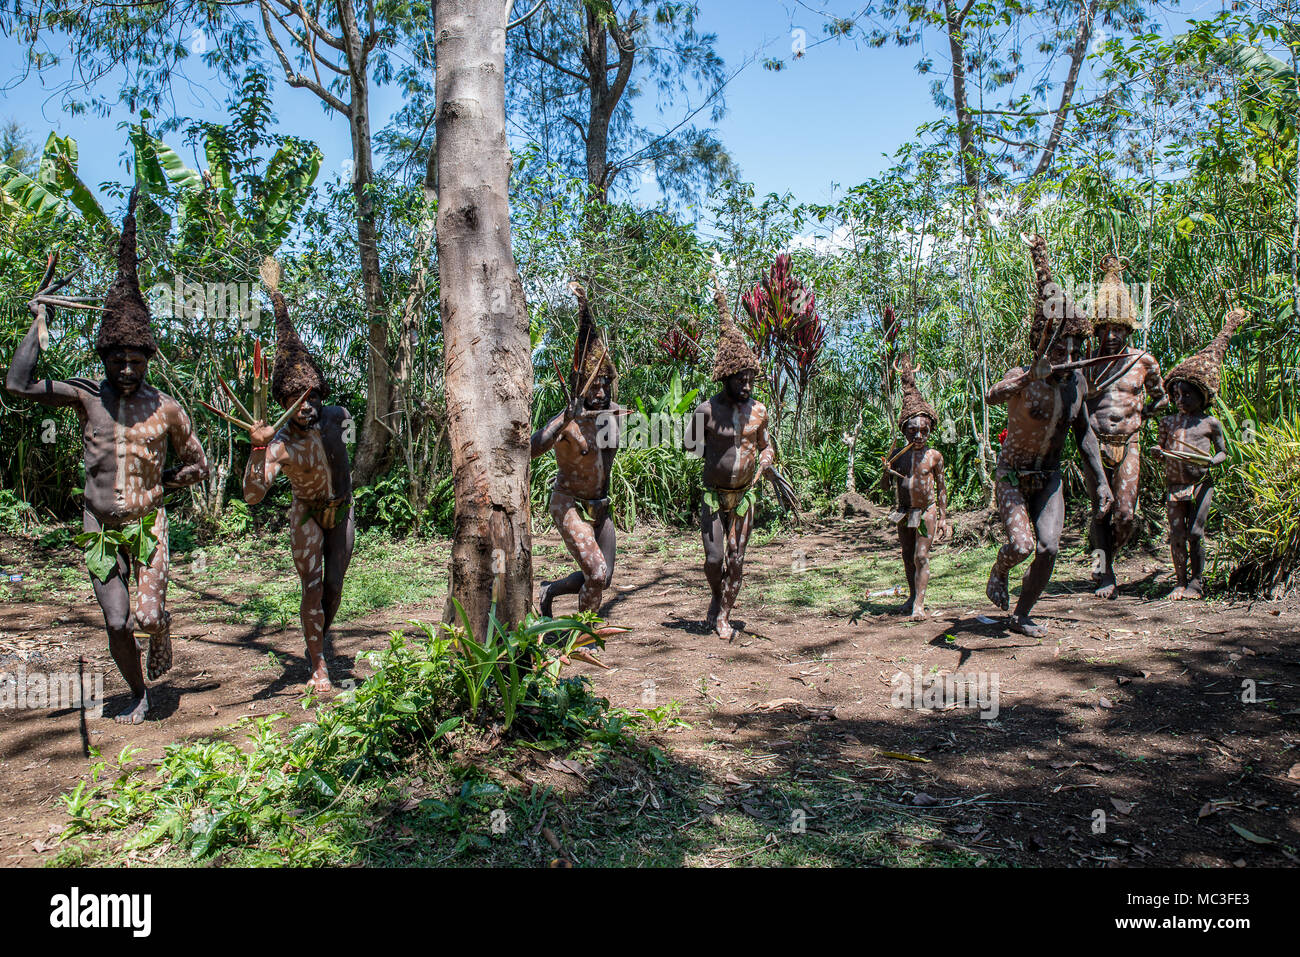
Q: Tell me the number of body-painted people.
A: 8